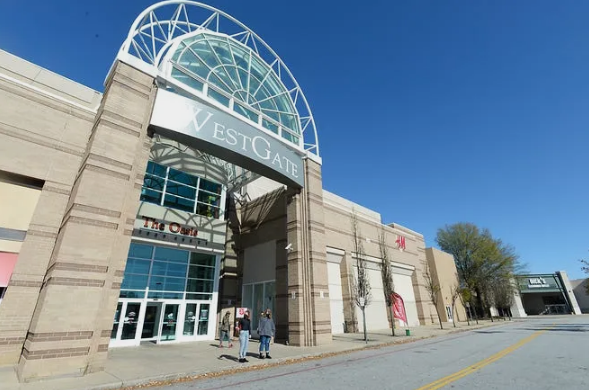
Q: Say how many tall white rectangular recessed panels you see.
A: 3